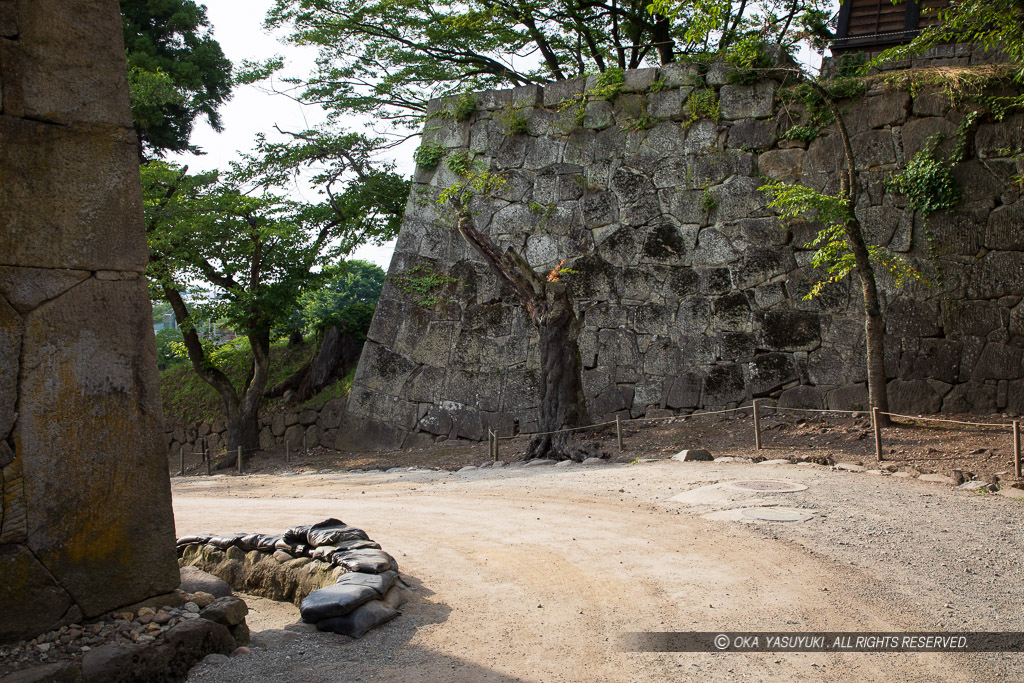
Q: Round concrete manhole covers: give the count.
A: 2